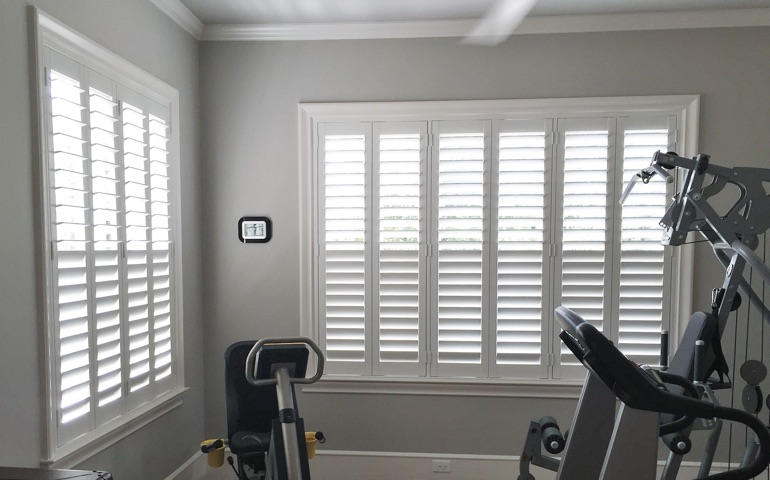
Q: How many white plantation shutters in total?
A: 10